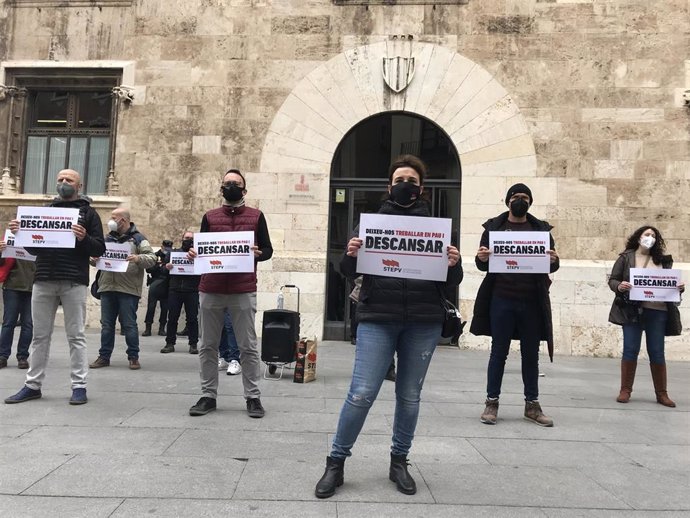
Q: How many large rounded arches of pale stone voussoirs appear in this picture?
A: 1